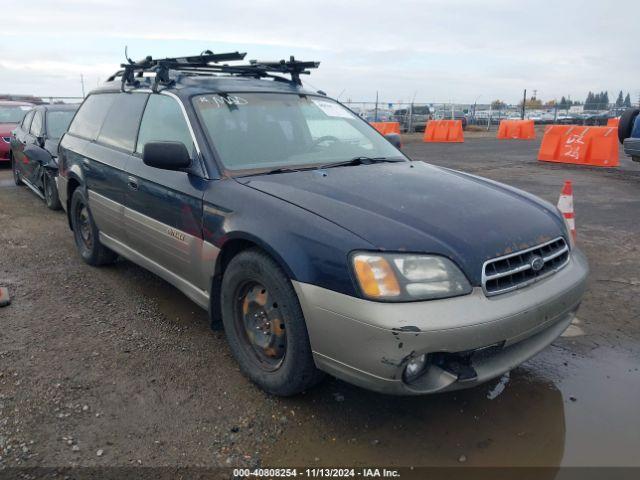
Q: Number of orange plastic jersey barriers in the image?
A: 5